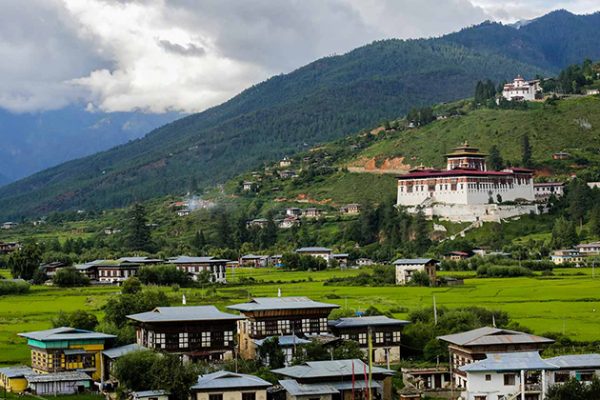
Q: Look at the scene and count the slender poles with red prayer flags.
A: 2